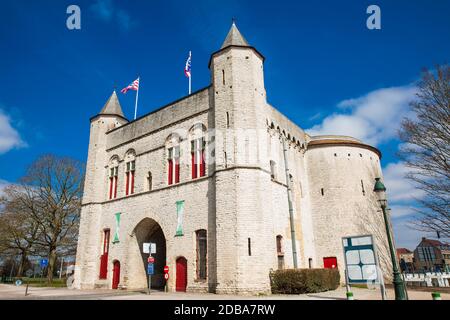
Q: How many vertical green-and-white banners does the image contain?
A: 2